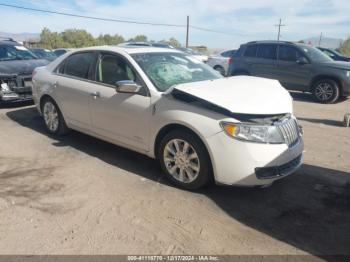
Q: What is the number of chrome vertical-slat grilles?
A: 1